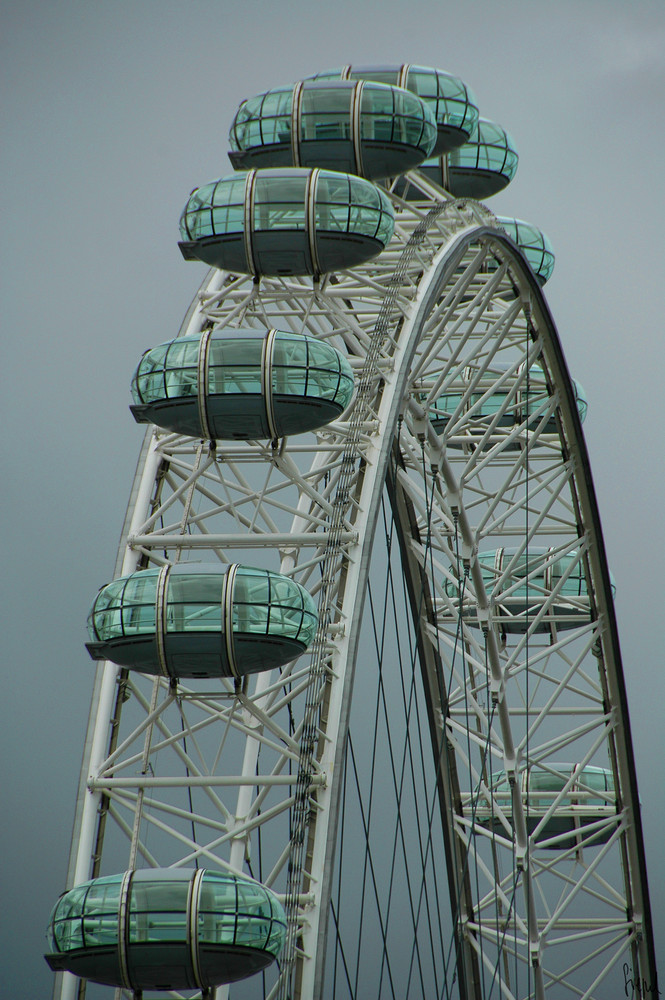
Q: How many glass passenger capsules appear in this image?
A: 11